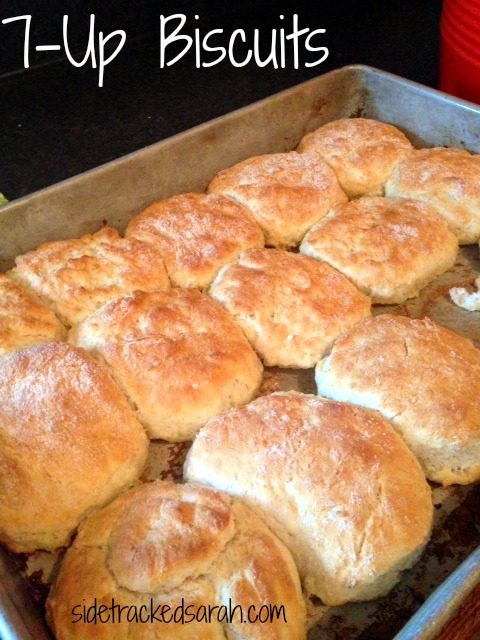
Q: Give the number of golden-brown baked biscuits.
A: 13